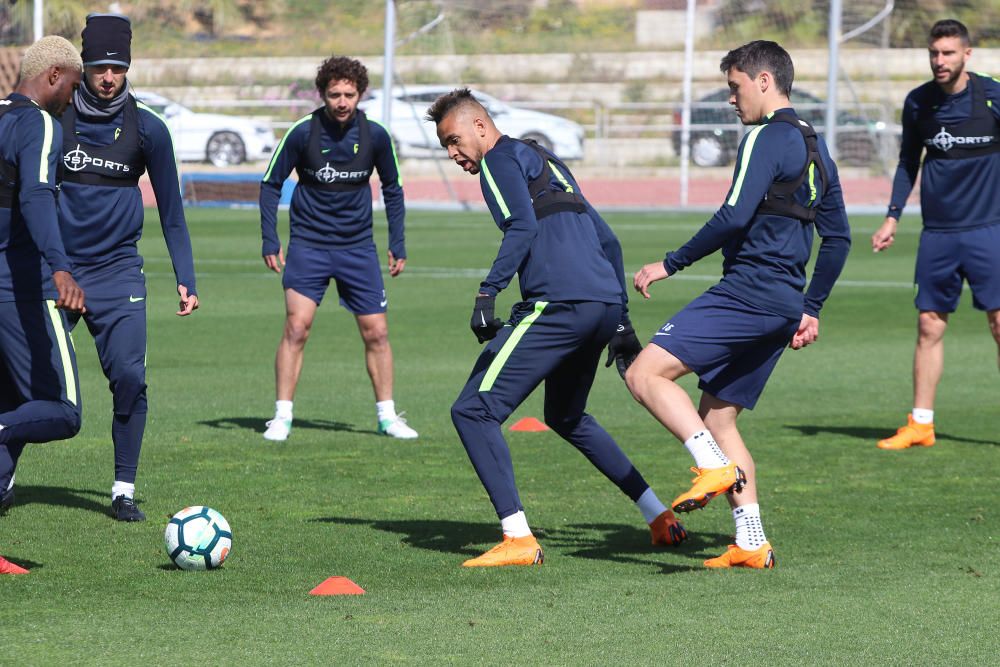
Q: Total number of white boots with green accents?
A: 2